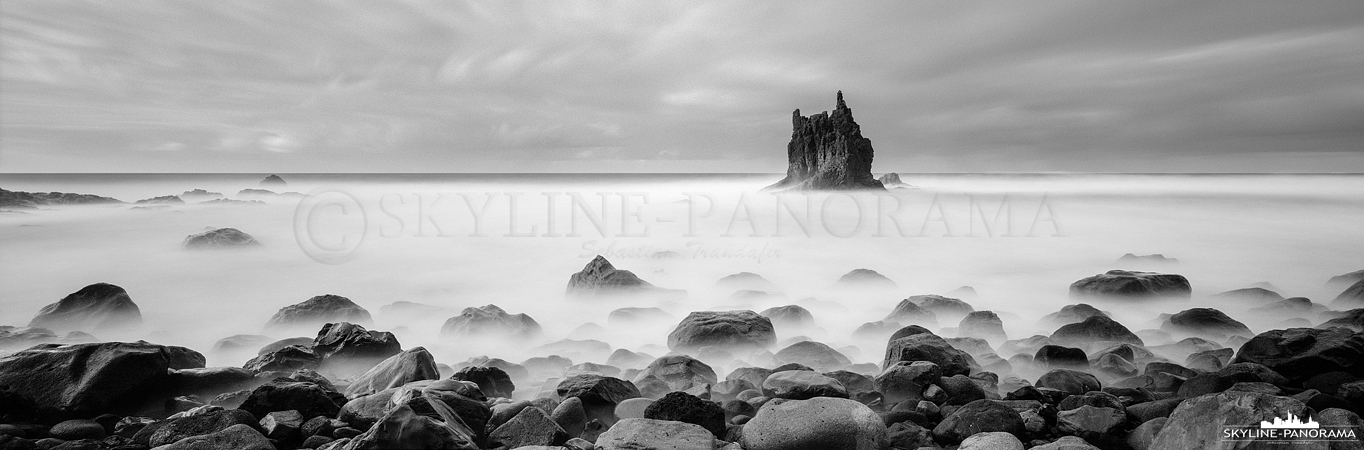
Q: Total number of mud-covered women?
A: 0